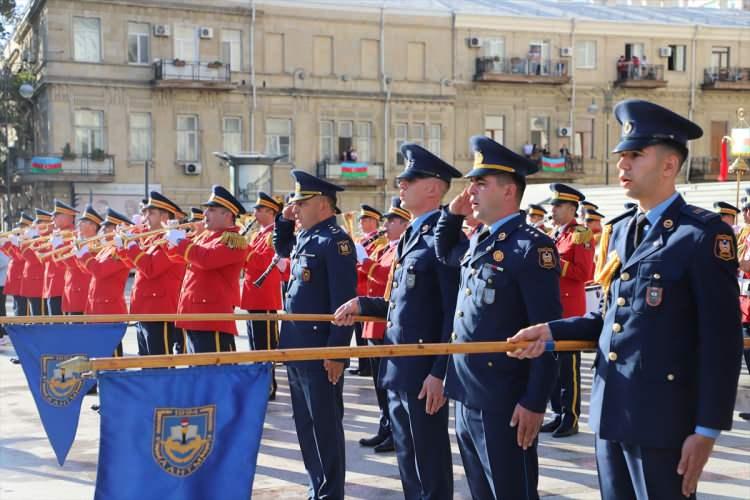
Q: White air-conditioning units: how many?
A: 7